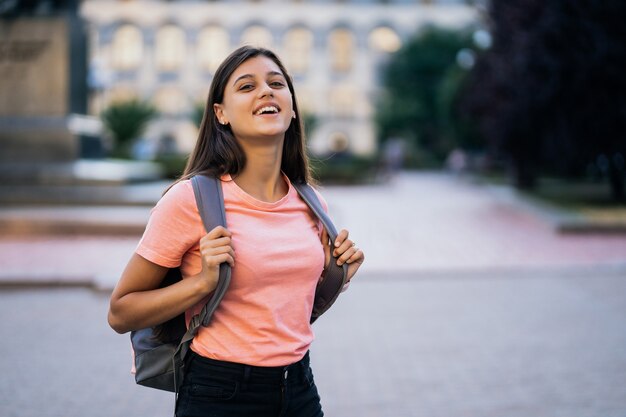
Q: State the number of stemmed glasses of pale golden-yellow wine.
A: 0